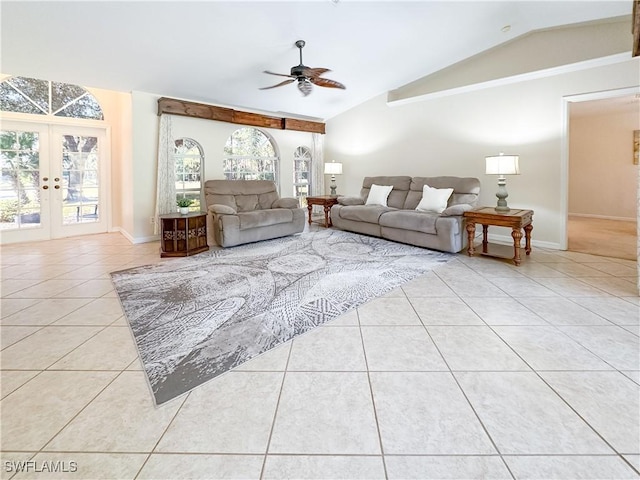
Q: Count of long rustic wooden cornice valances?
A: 1